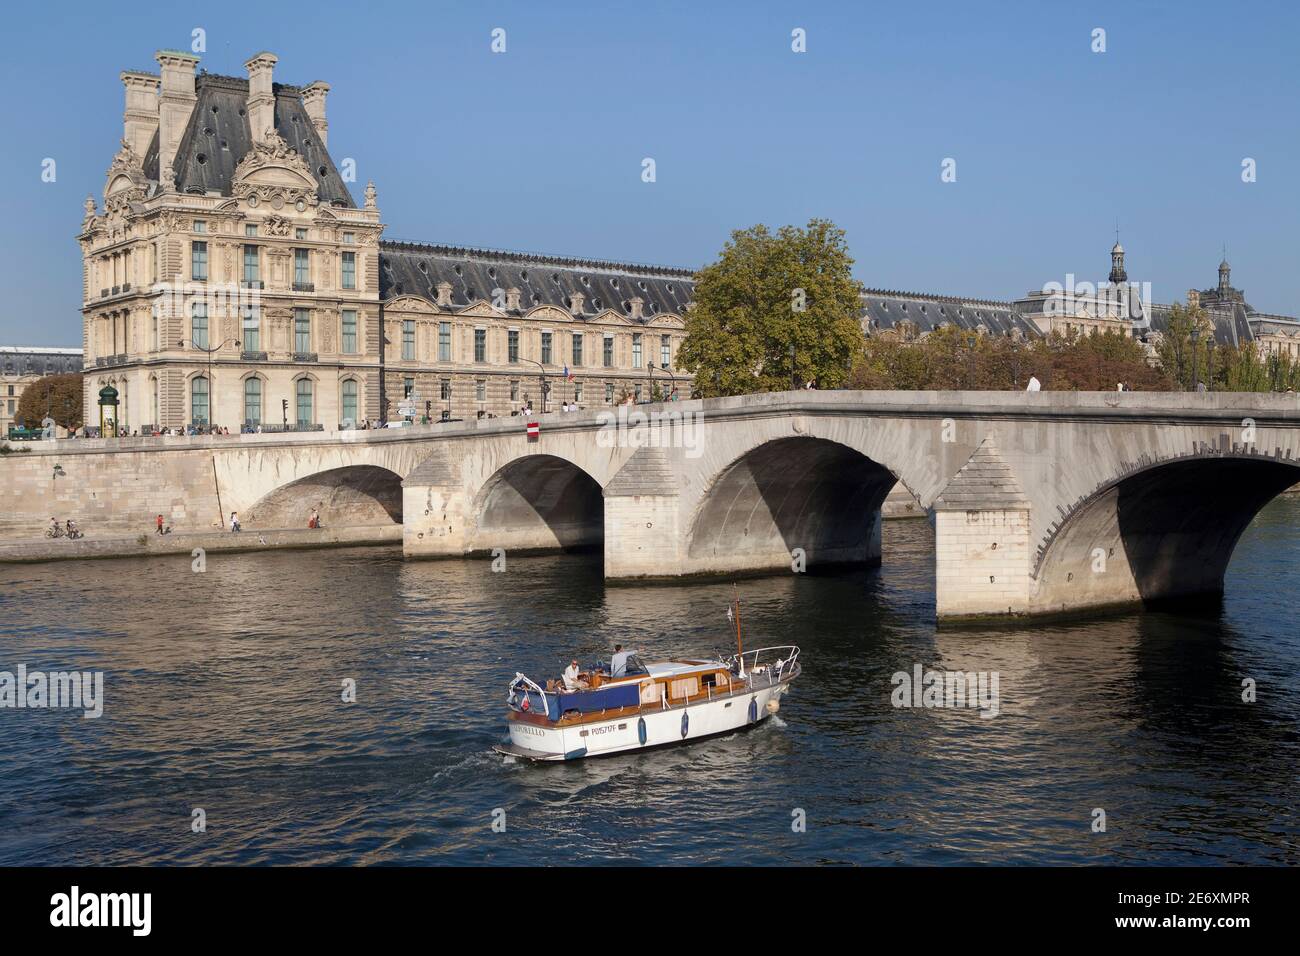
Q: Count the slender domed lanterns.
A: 2